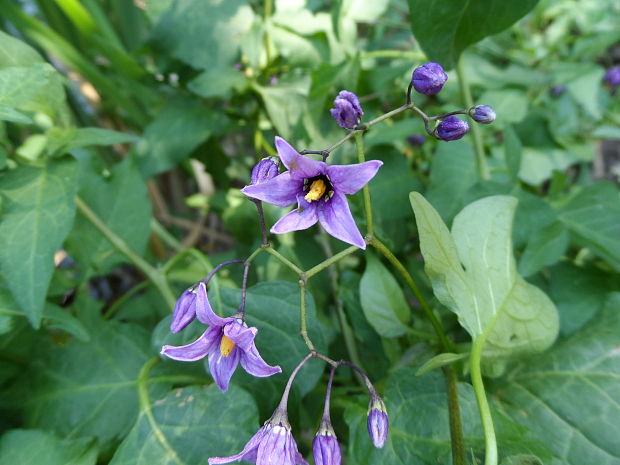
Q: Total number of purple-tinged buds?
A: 8